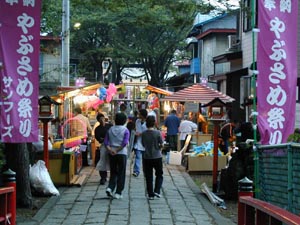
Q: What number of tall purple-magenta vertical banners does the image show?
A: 2